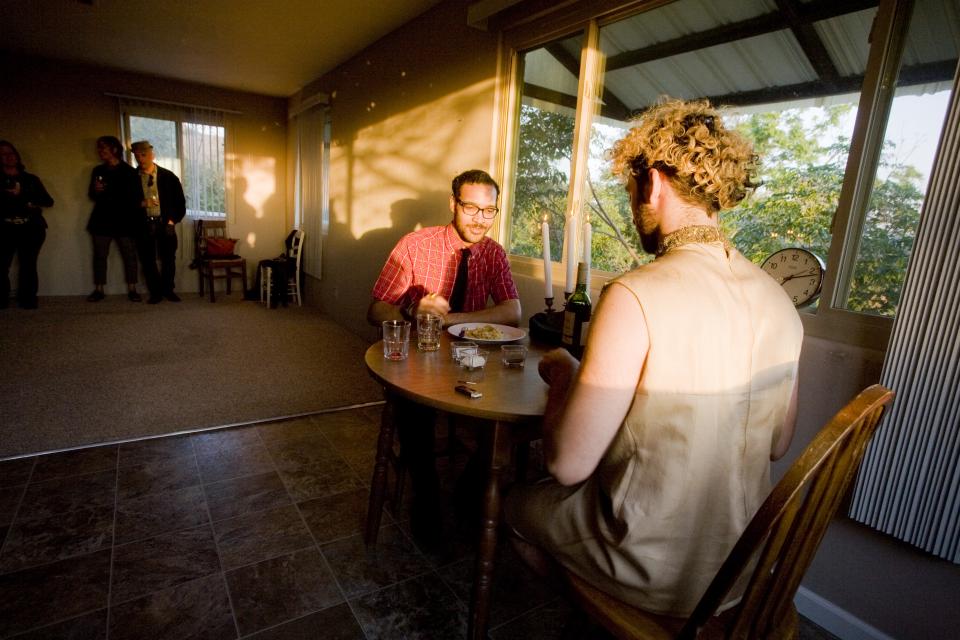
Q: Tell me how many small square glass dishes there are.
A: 3